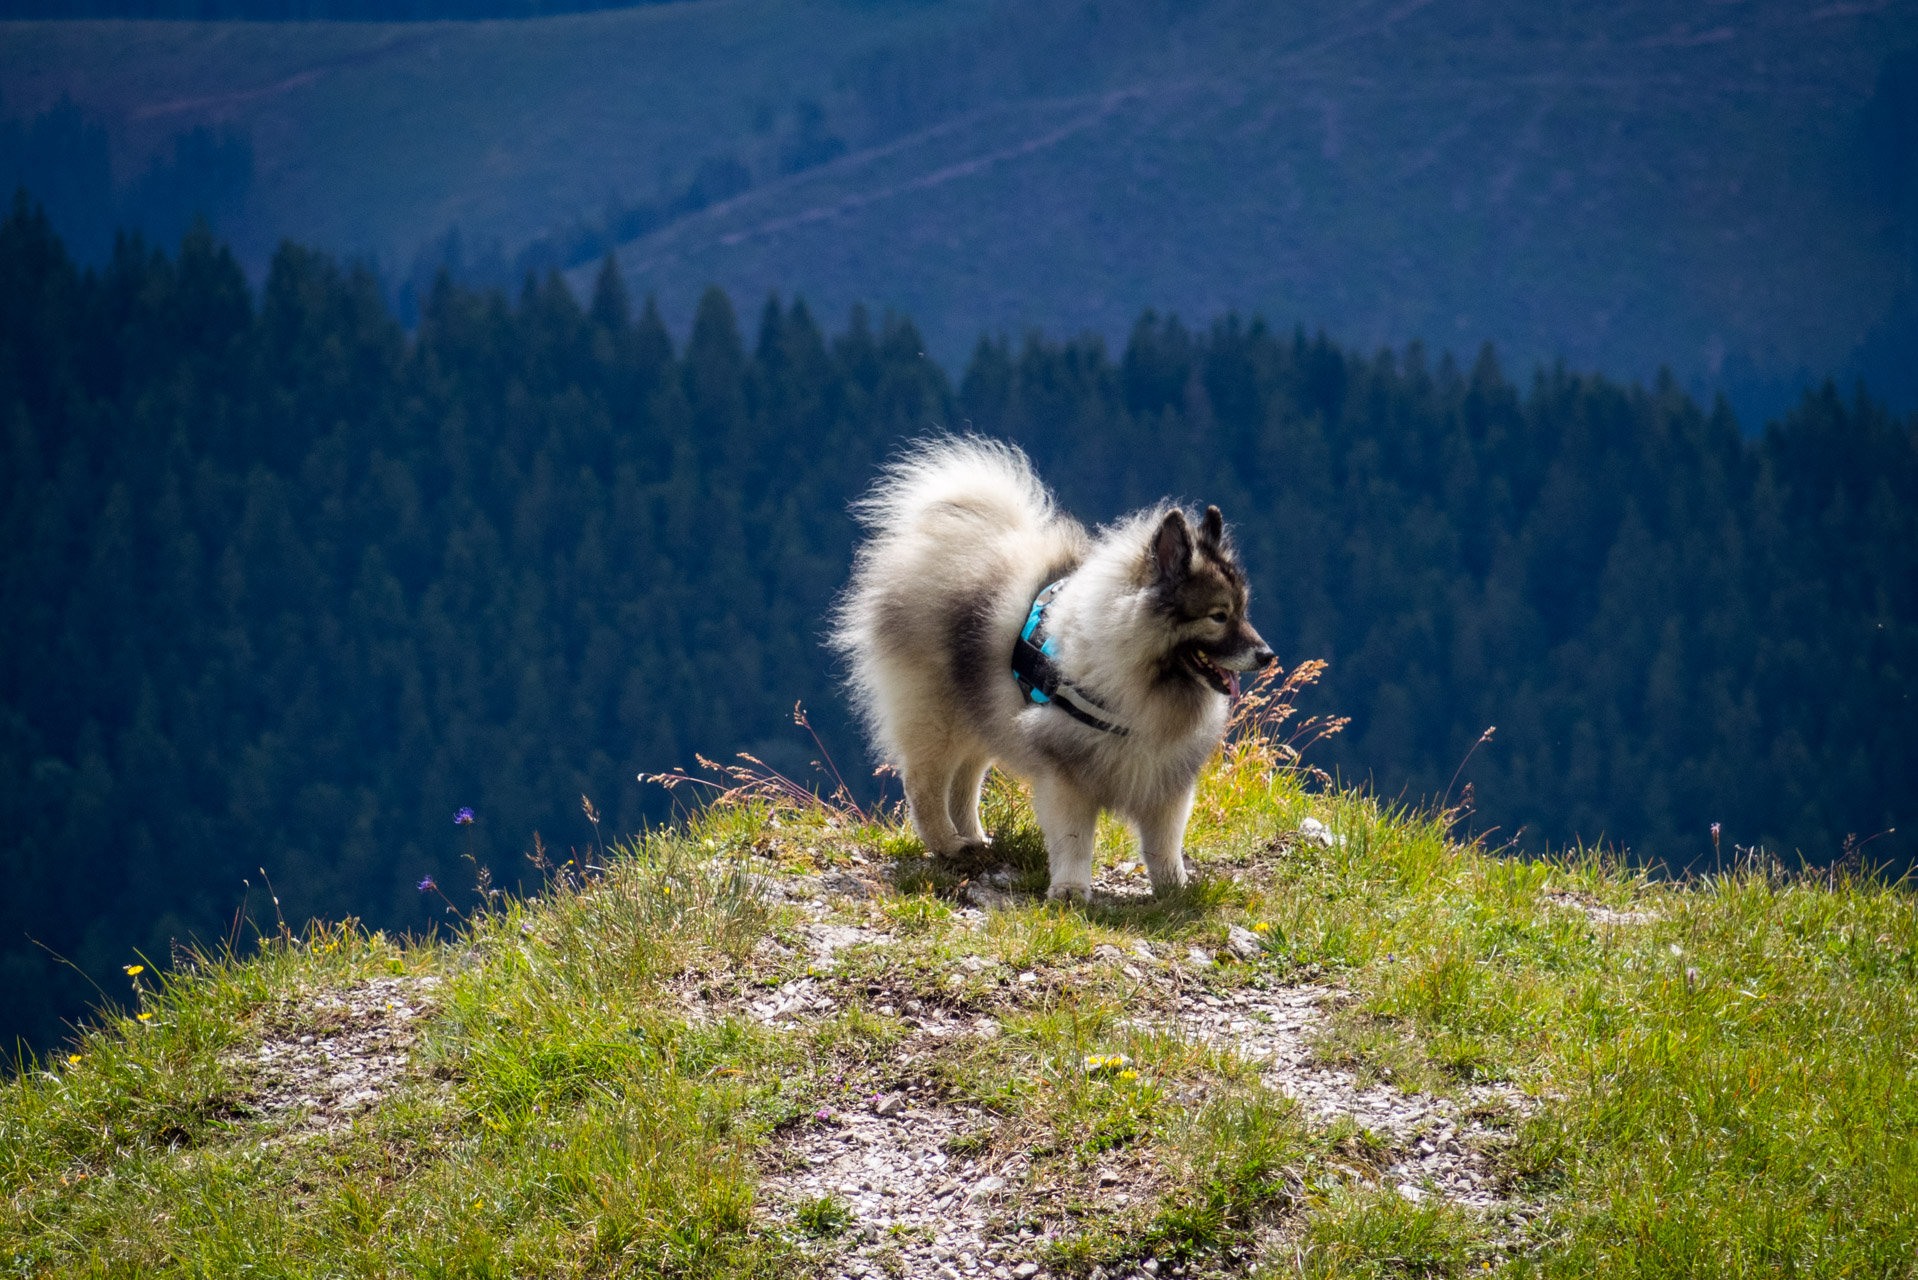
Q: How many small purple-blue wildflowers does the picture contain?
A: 2